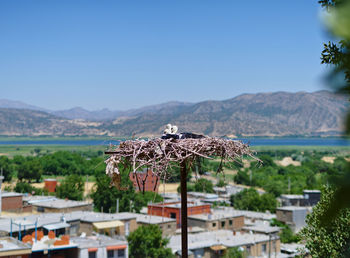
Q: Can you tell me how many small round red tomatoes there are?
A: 0